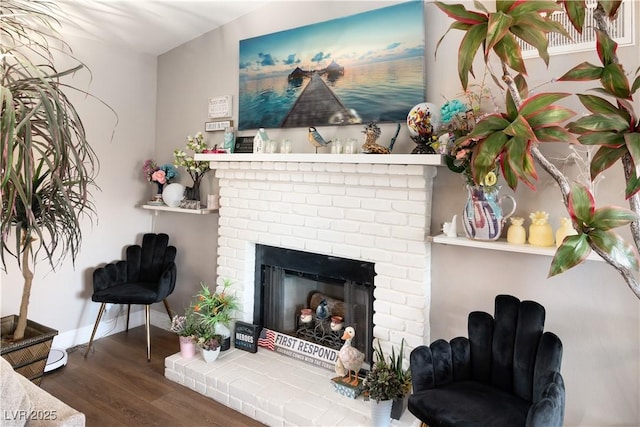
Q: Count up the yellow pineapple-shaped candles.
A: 3